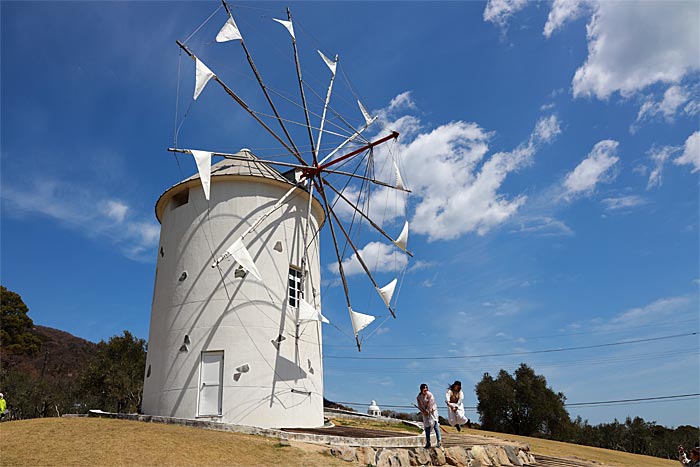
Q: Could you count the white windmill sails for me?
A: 12